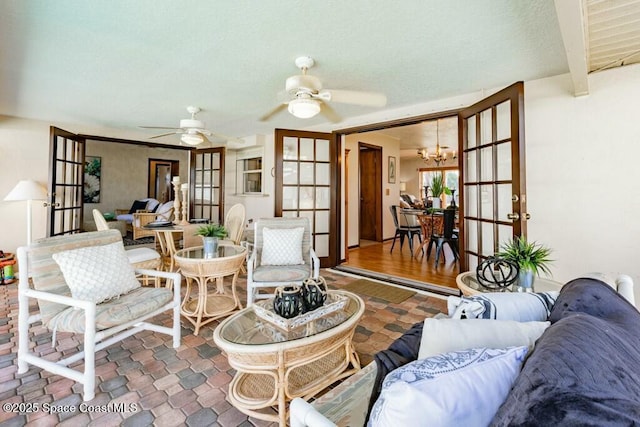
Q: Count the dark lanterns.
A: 2